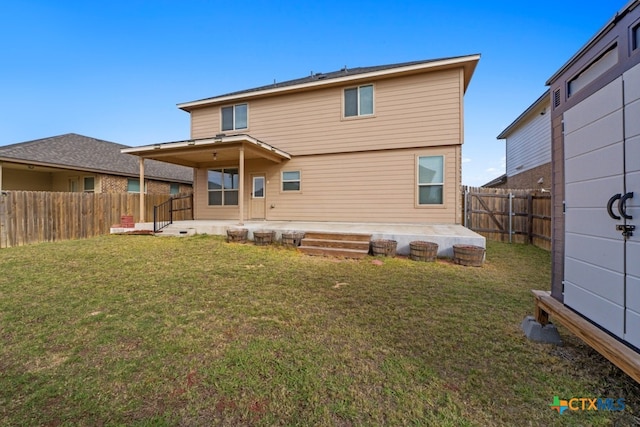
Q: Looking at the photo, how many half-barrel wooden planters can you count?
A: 6